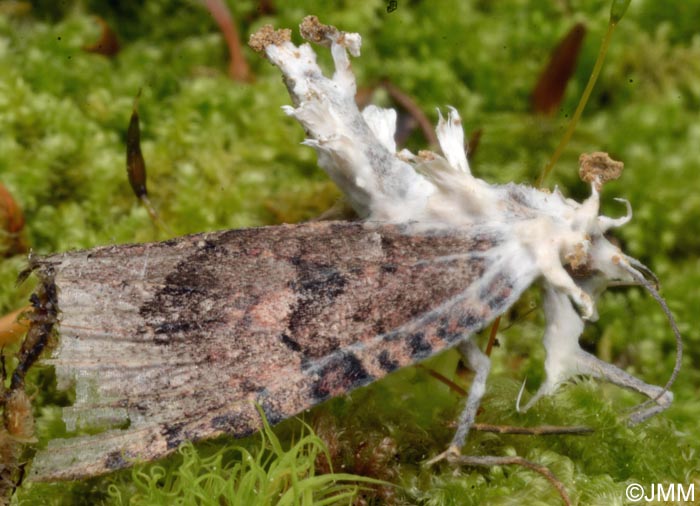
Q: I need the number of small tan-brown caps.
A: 3